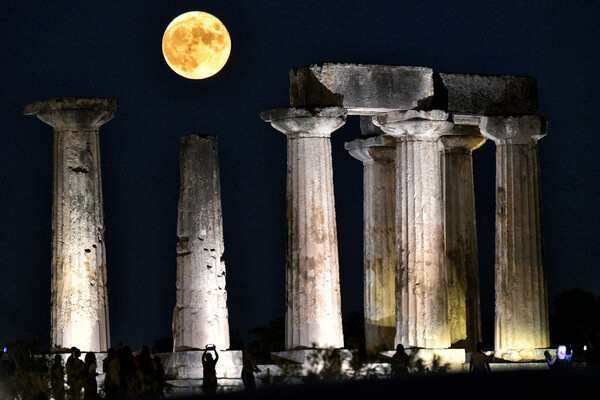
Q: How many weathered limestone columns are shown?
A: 7